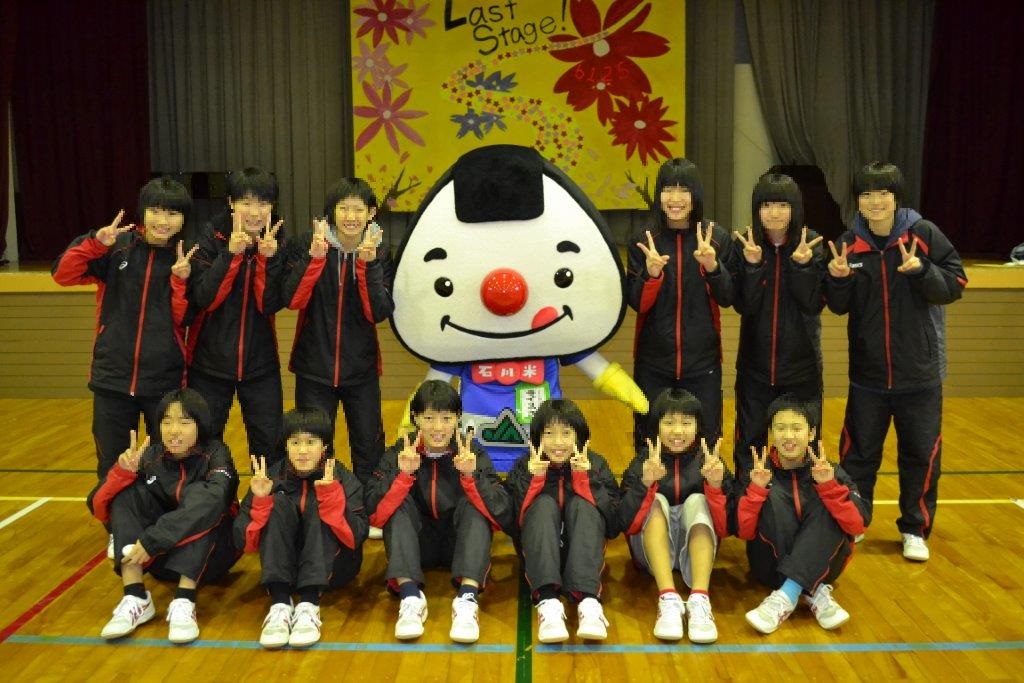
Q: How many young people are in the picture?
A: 12